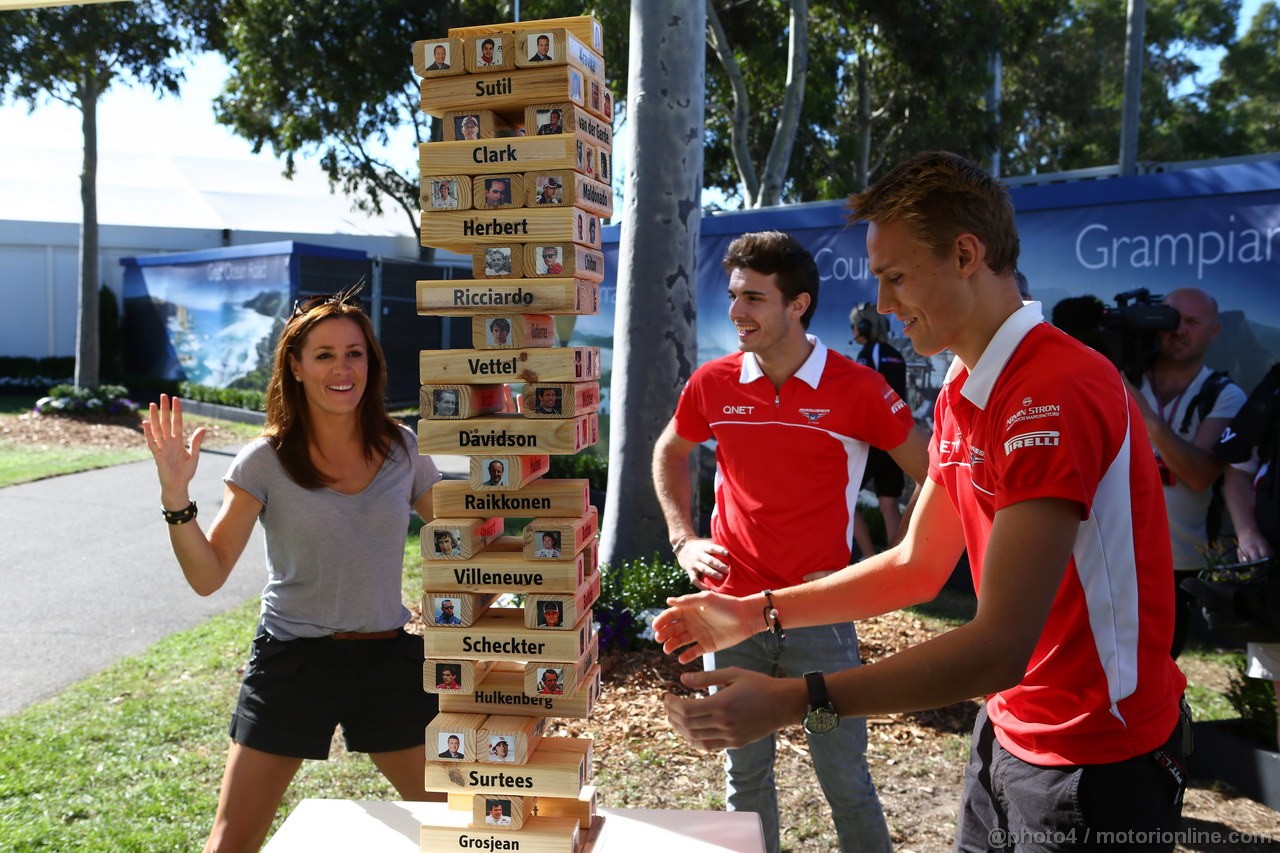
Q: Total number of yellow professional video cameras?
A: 0